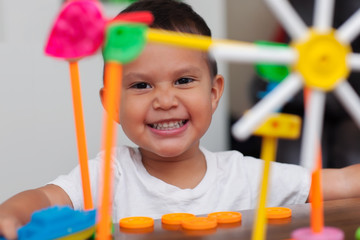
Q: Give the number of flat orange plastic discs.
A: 5